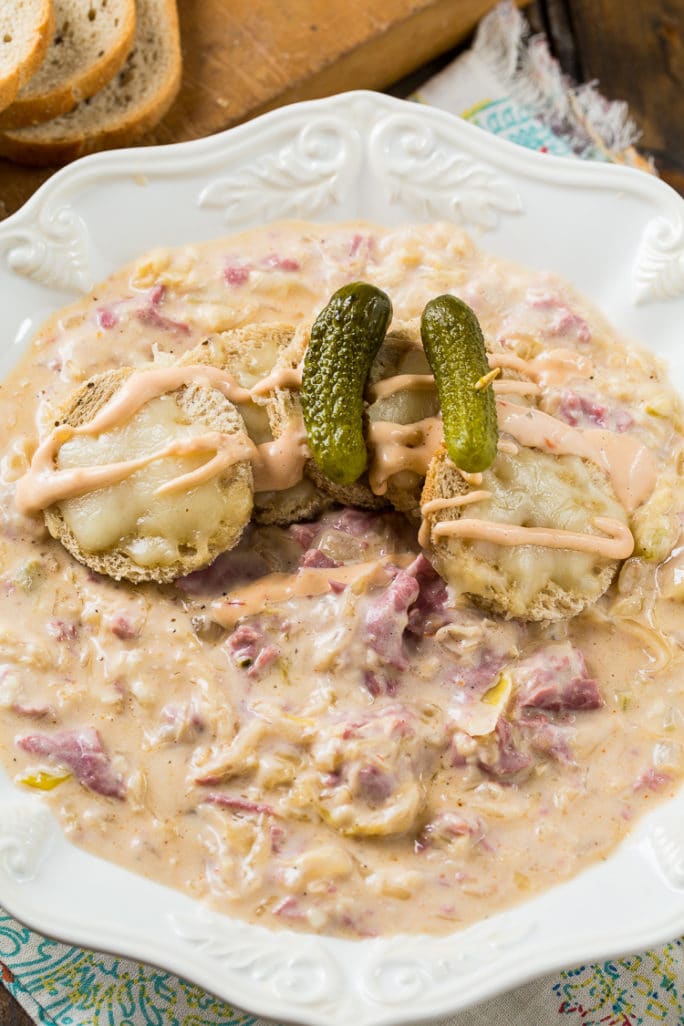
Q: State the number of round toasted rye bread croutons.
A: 5